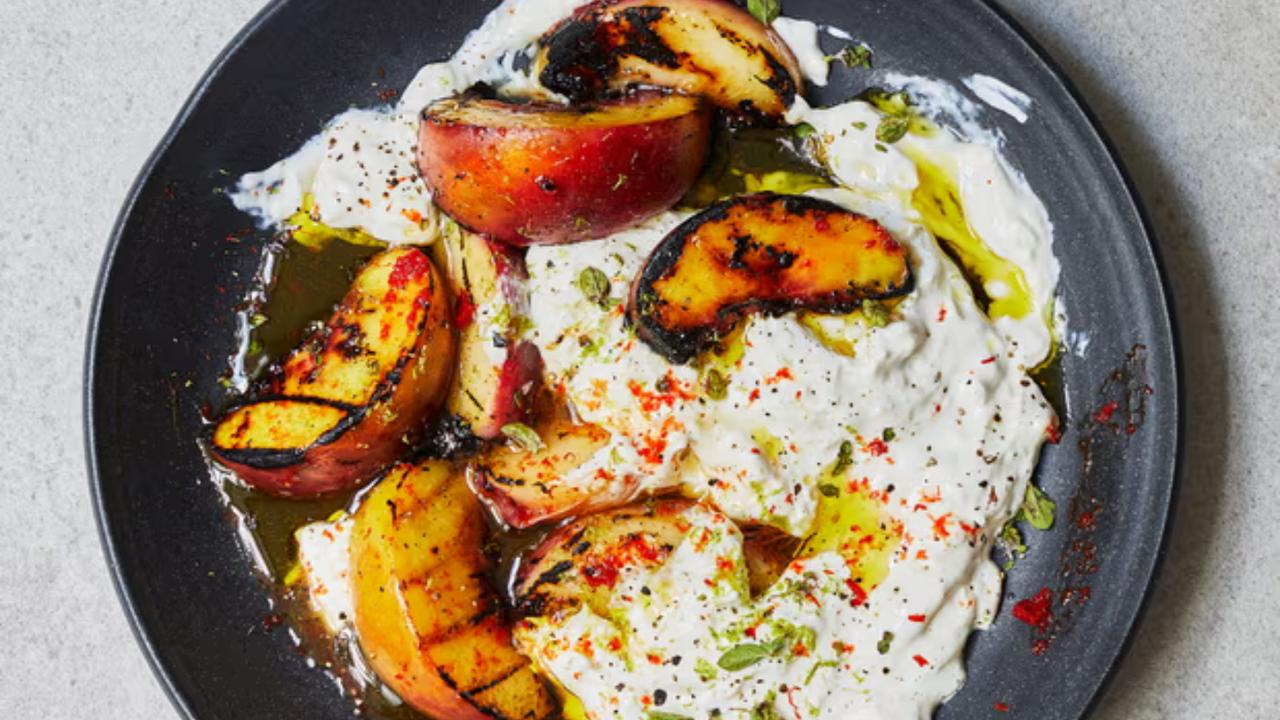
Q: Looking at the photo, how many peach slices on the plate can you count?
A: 8